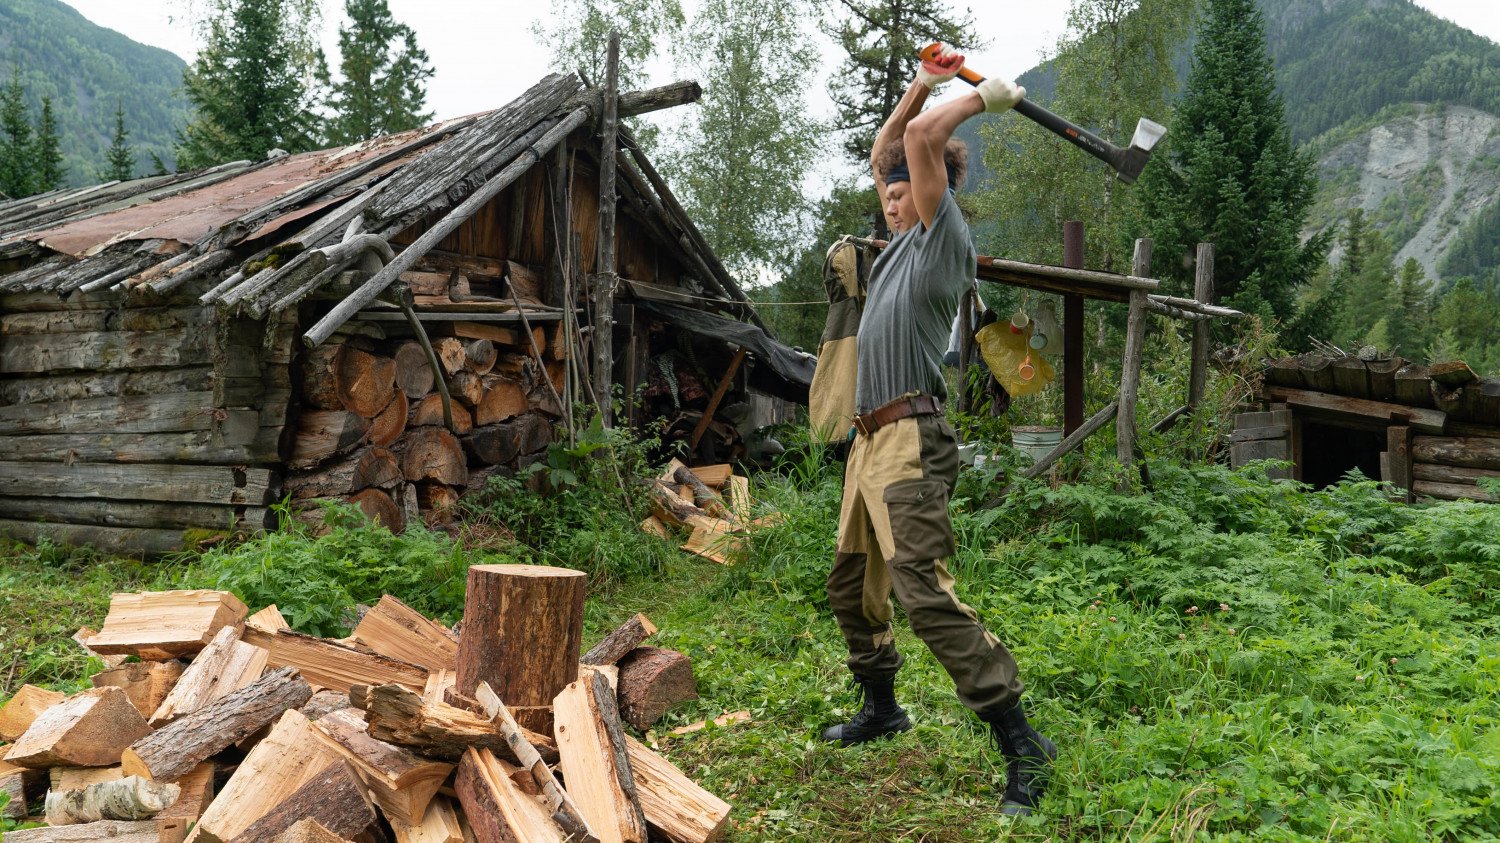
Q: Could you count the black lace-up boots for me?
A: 2